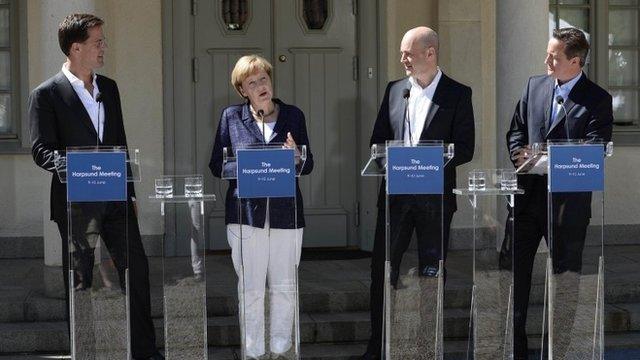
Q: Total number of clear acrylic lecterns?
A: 4